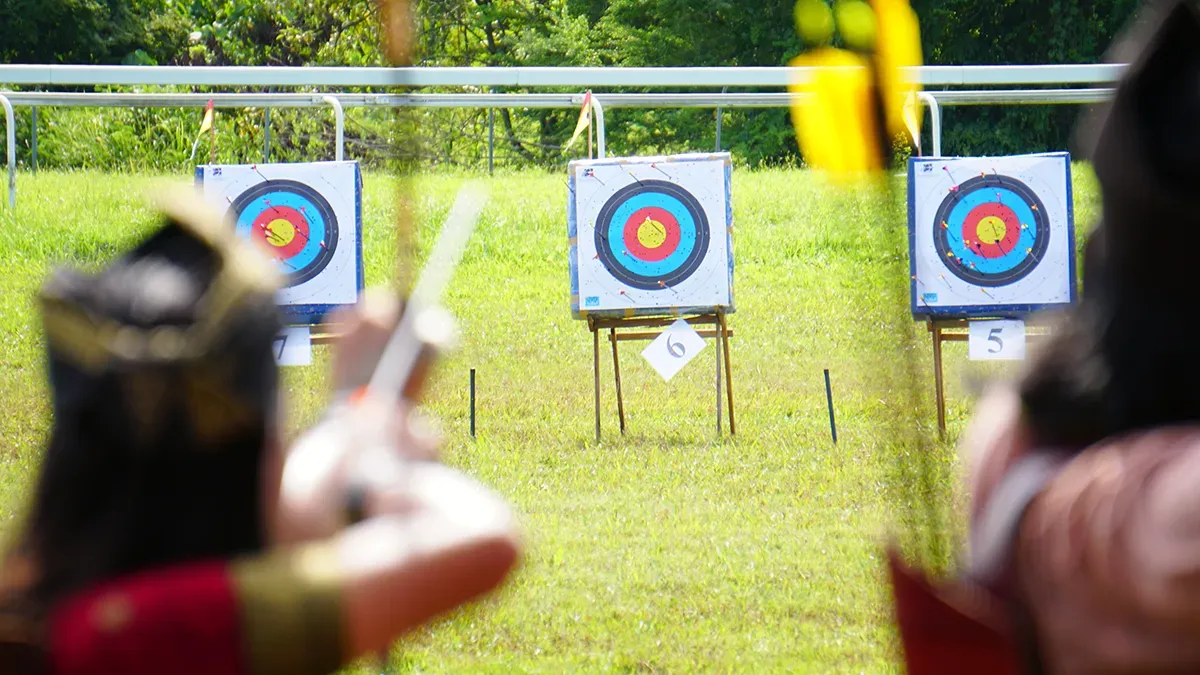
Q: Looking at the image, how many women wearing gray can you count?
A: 0